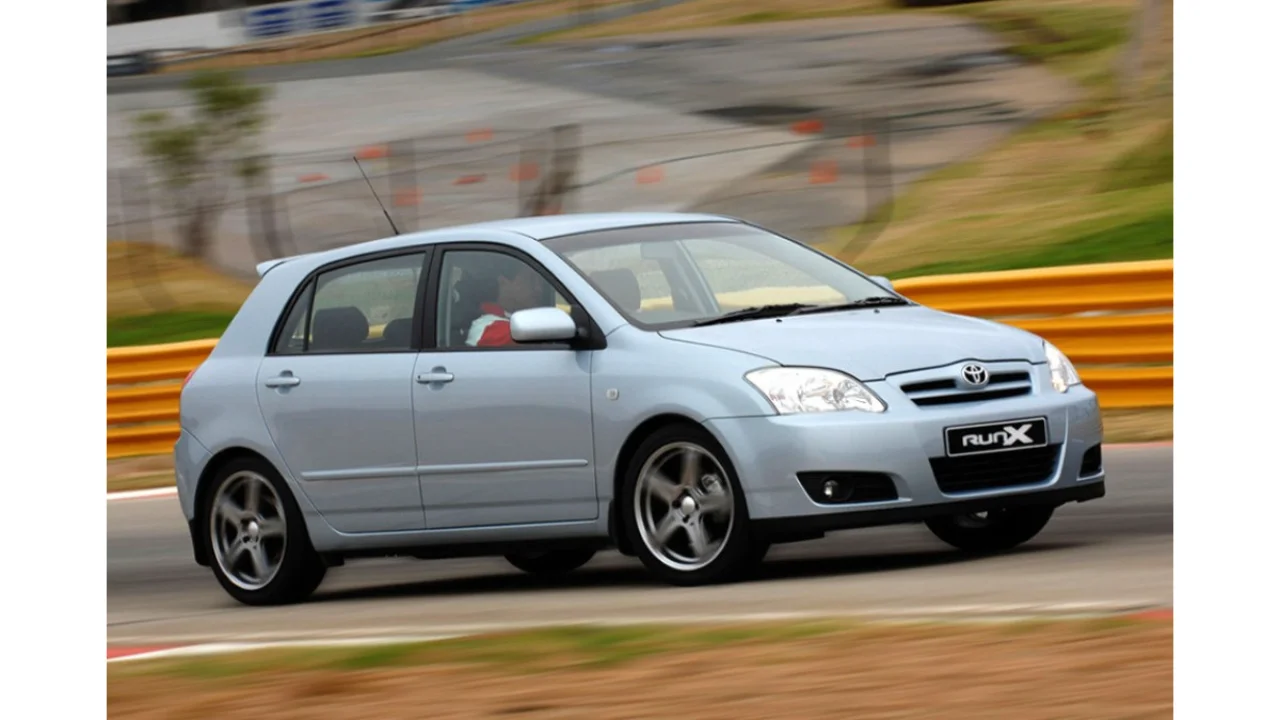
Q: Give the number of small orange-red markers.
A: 10